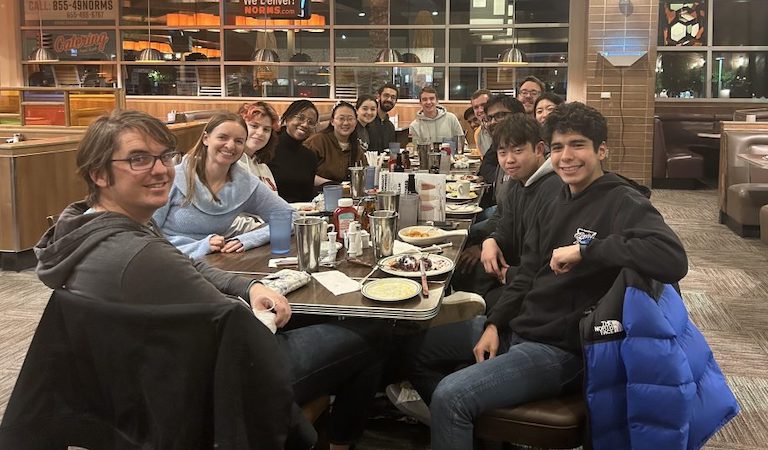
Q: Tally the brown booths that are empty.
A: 2